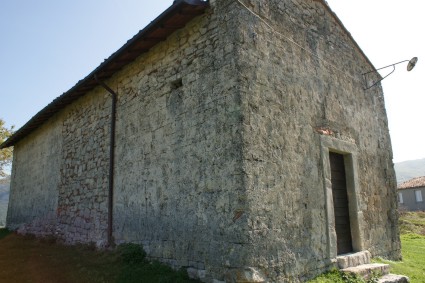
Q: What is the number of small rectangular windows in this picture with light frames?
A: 2